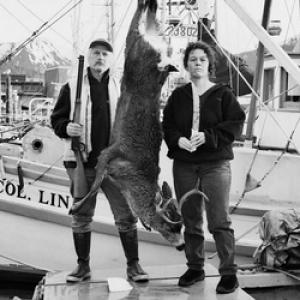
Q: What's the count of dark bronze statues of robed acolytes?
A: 0